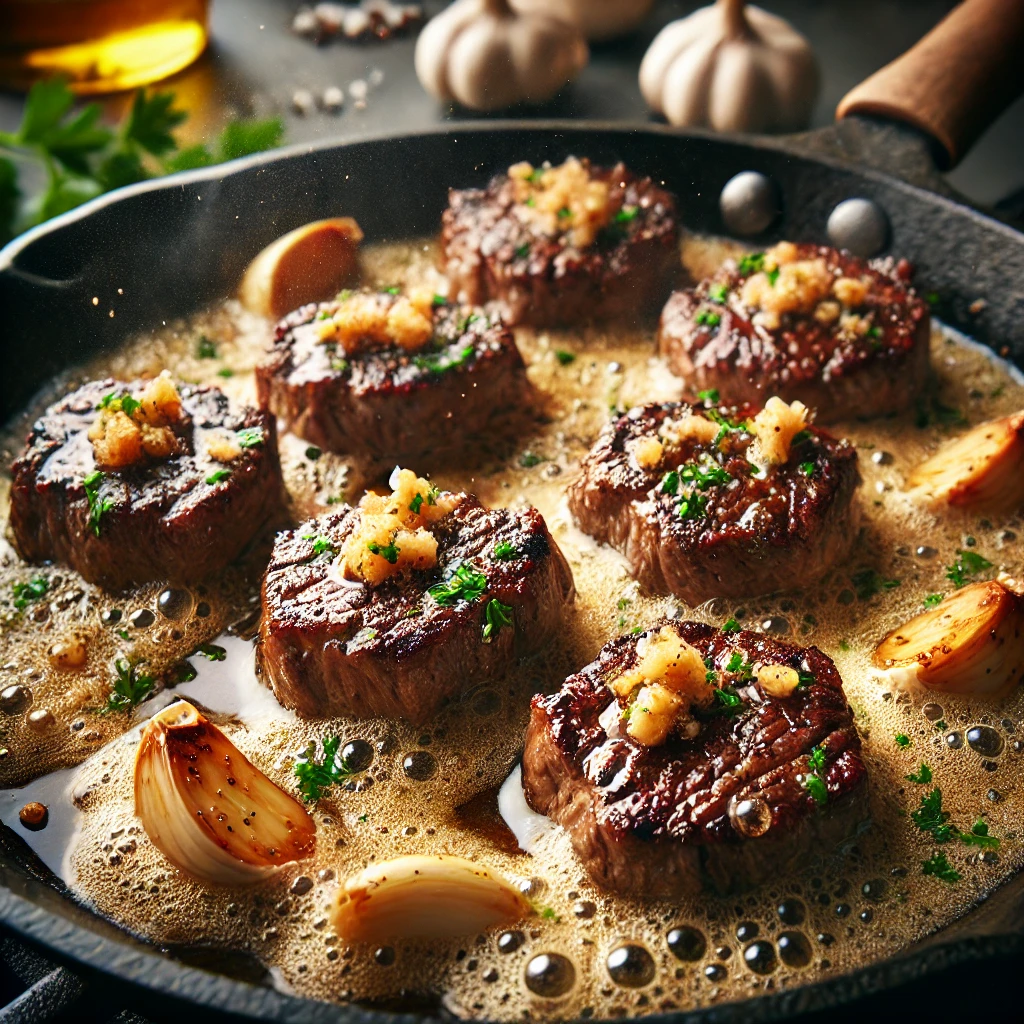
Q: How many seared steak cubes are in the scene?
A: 7